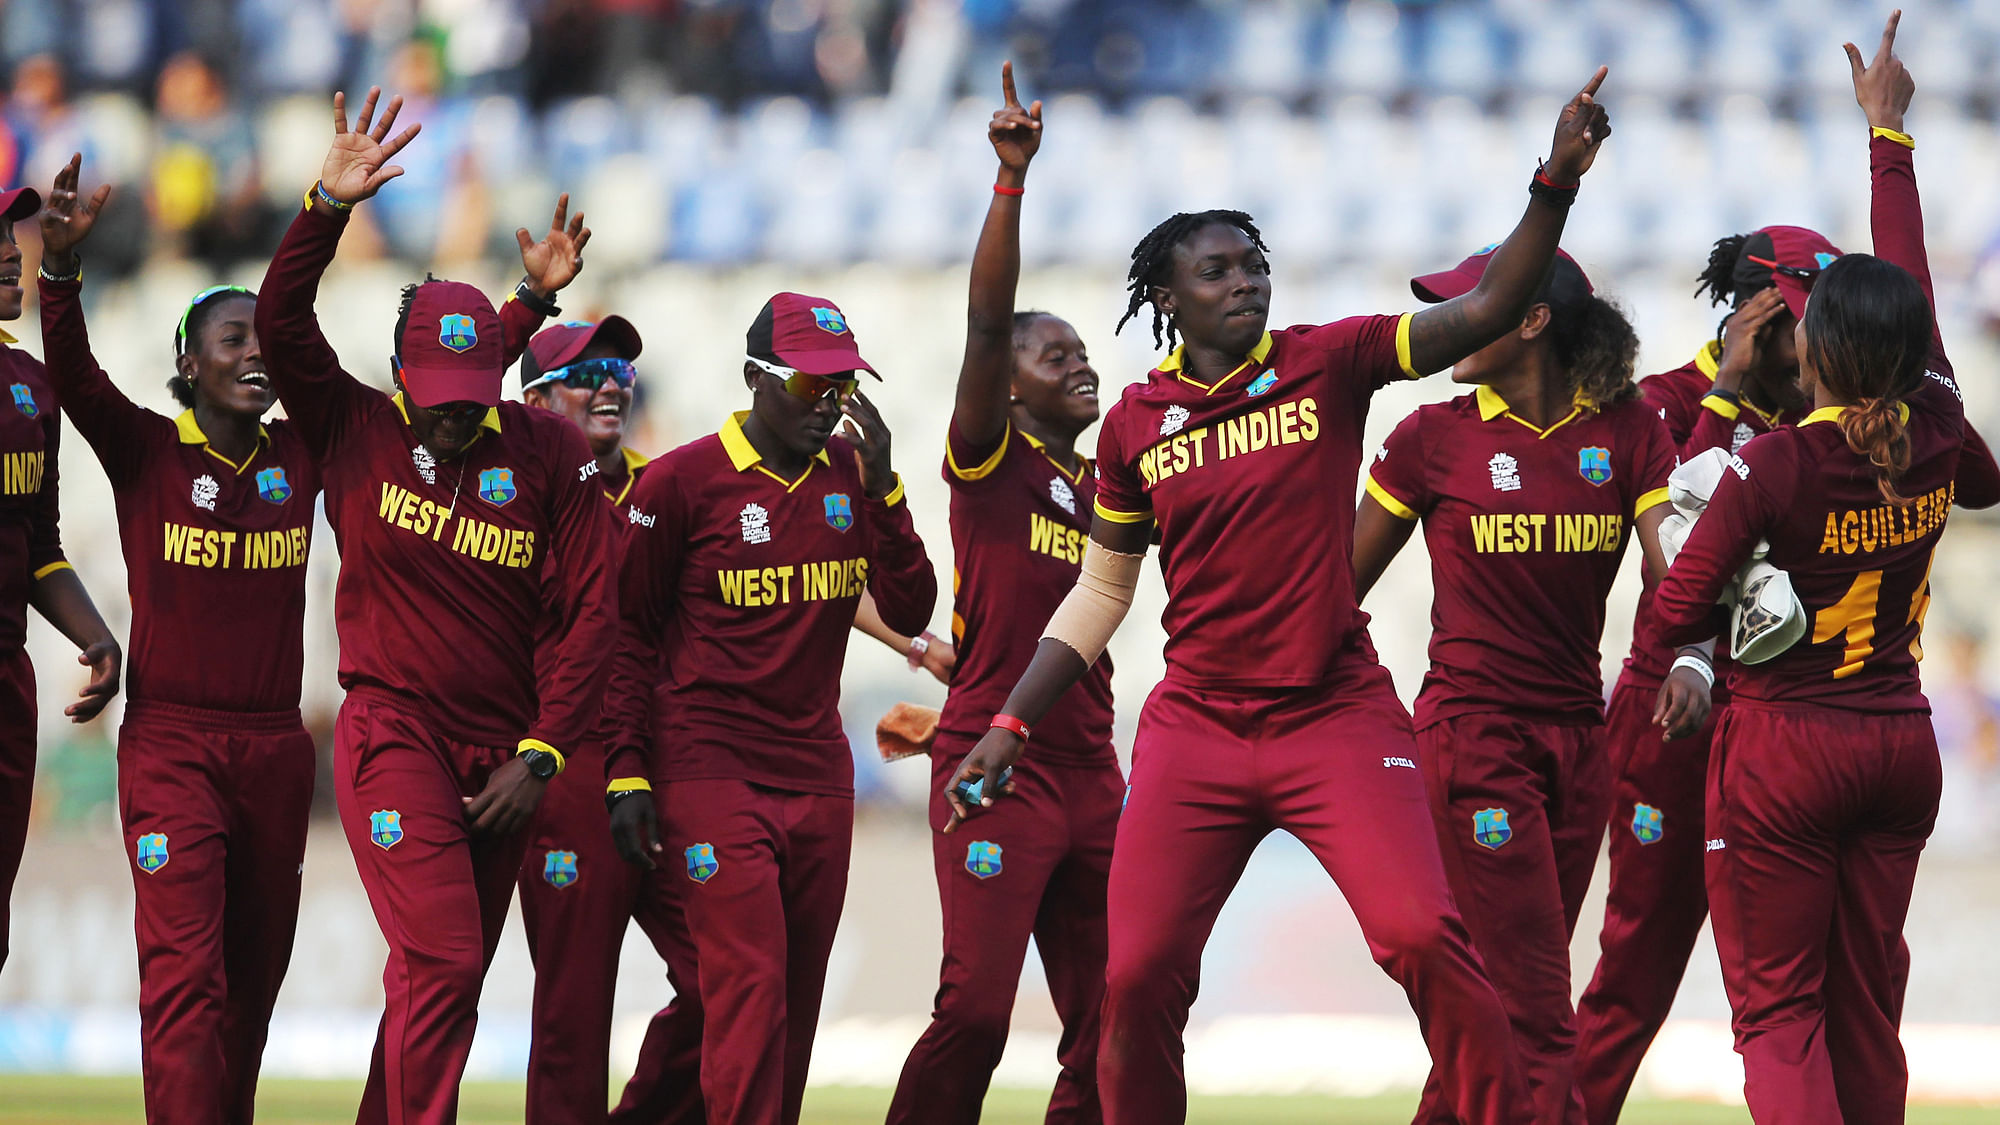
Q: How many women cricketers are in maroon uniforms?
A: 10